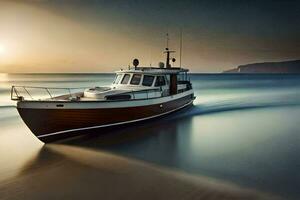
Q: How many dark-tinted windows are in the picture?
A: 4